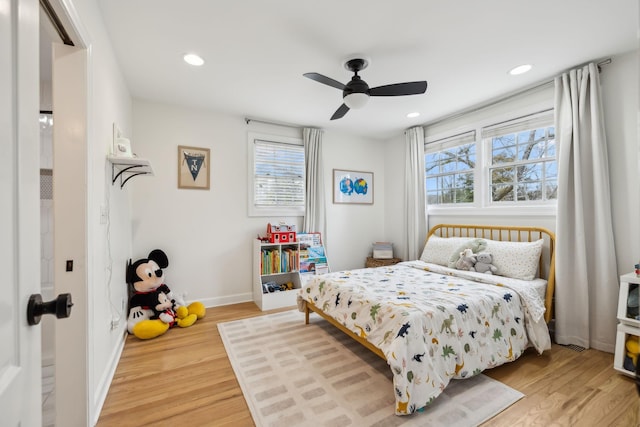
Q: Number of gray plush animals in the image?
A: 2